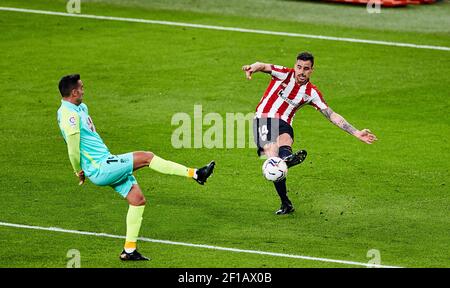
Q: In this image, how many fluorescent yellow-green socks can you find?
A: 2